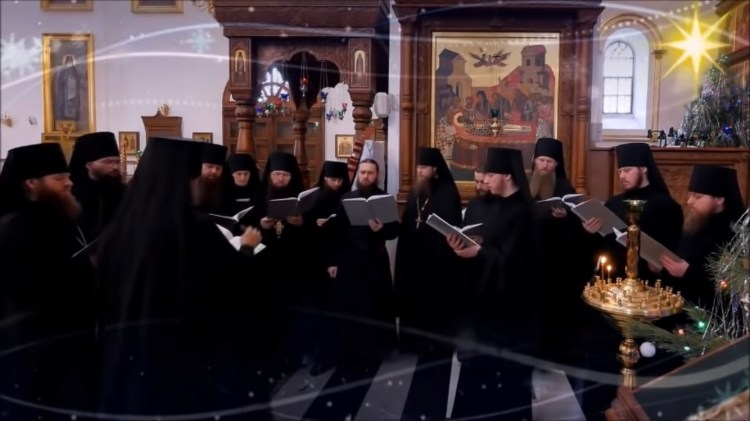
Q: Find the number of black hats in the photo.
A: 12